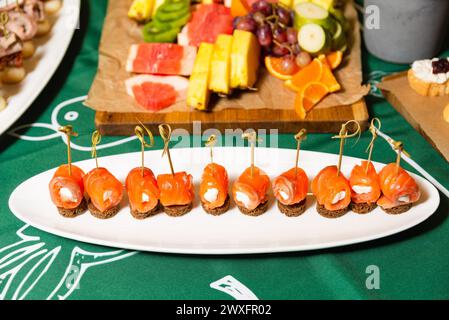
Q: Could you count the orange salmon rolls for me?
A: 10